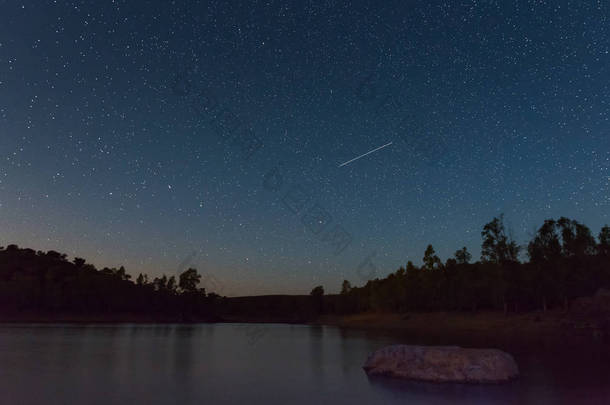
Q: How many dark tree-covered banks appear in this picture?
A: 2